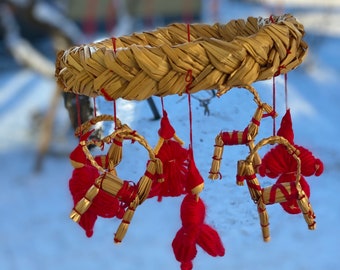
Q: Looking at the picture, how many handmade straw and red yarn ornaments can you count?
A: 8